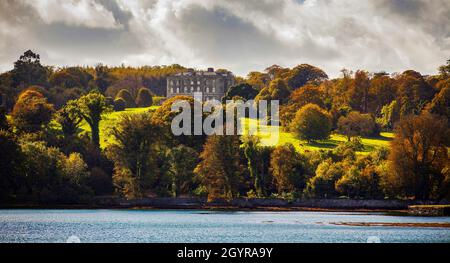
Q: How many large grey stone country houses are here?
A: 1